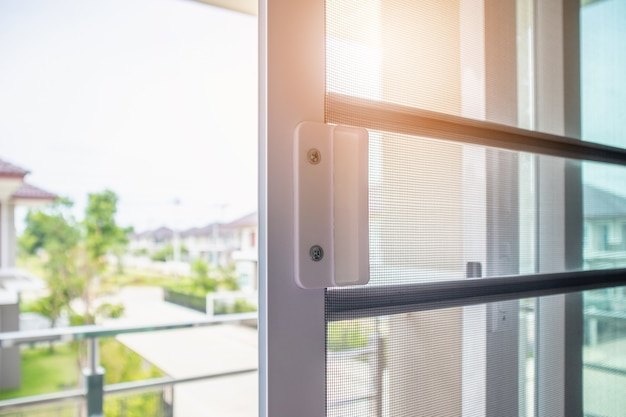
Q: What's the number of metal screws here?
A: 2